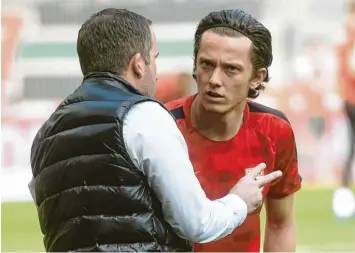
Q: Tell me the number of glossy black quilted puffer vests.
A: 1